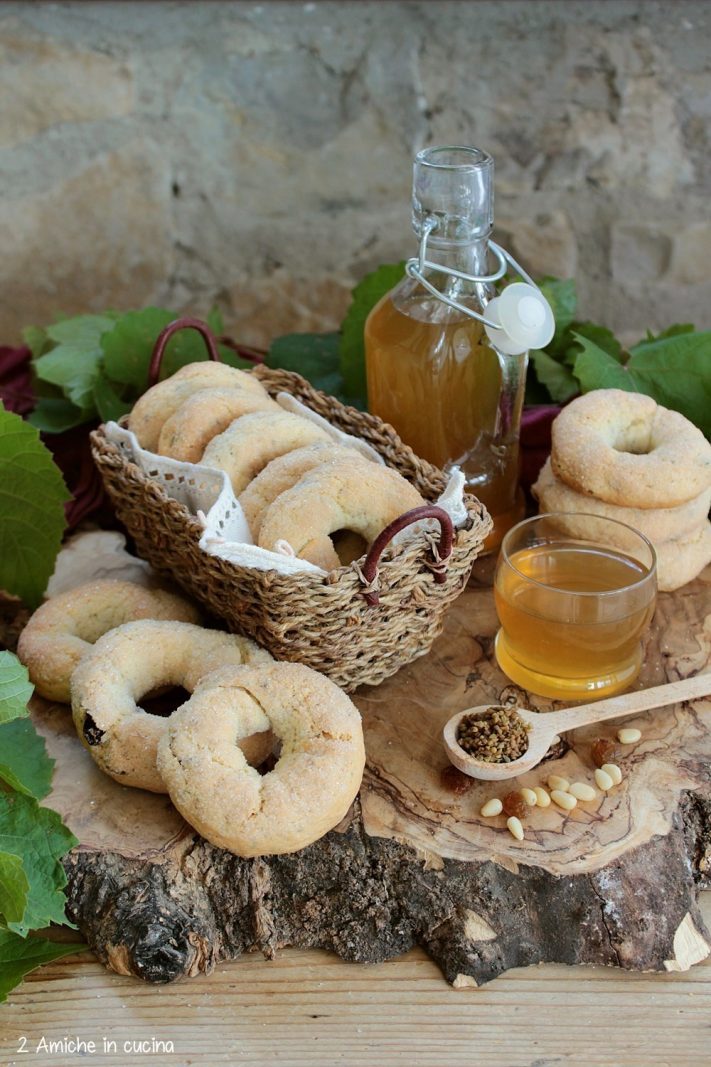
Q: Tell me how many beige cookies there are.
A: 11